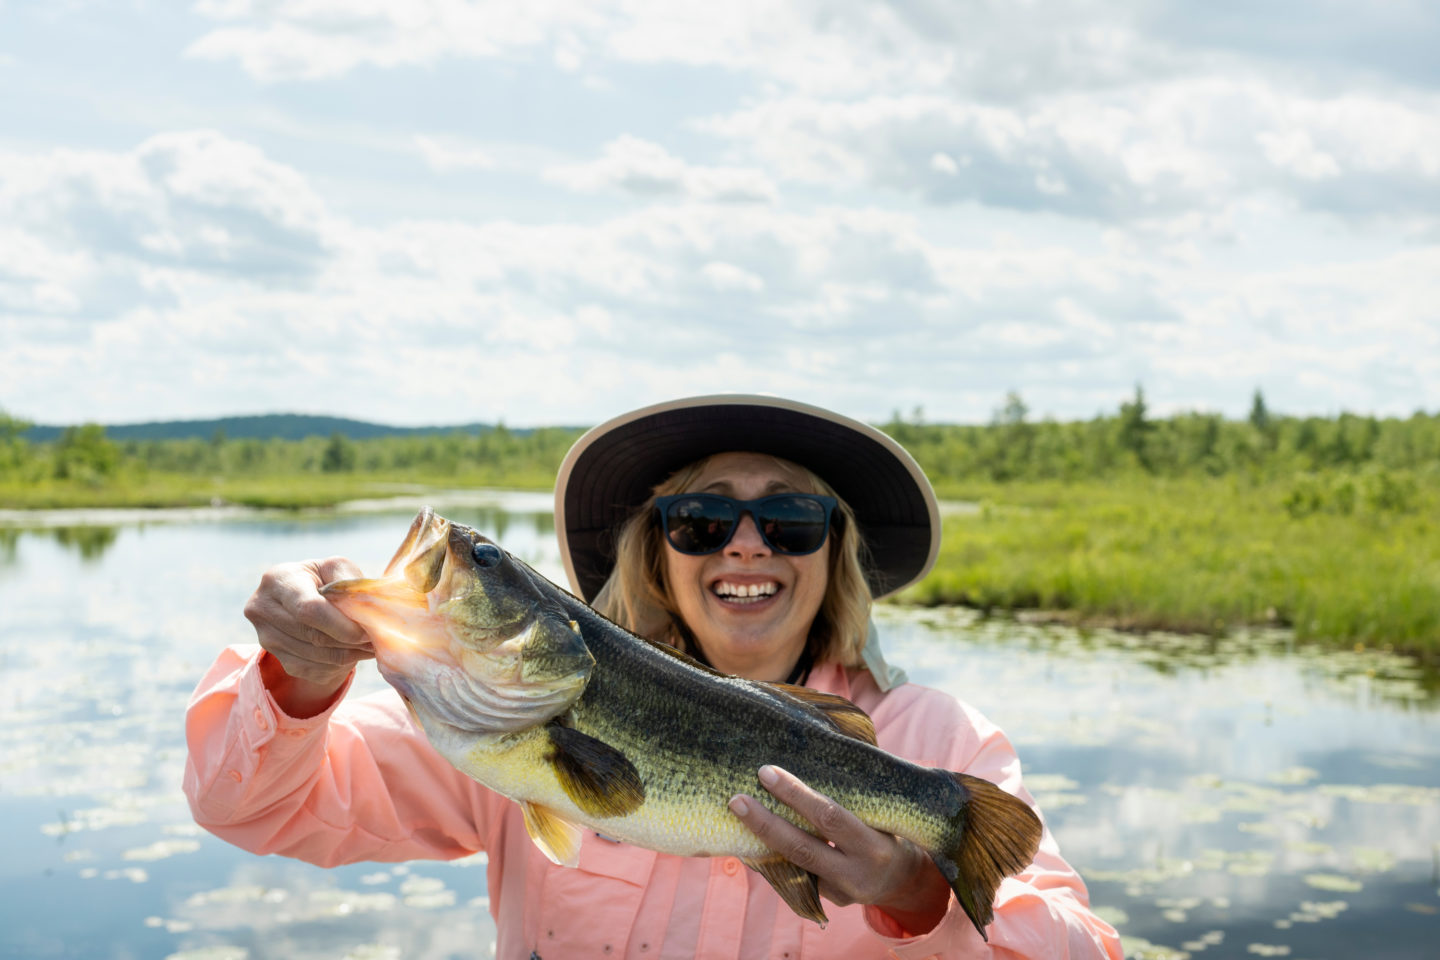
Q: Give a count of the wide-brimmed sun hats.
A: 1